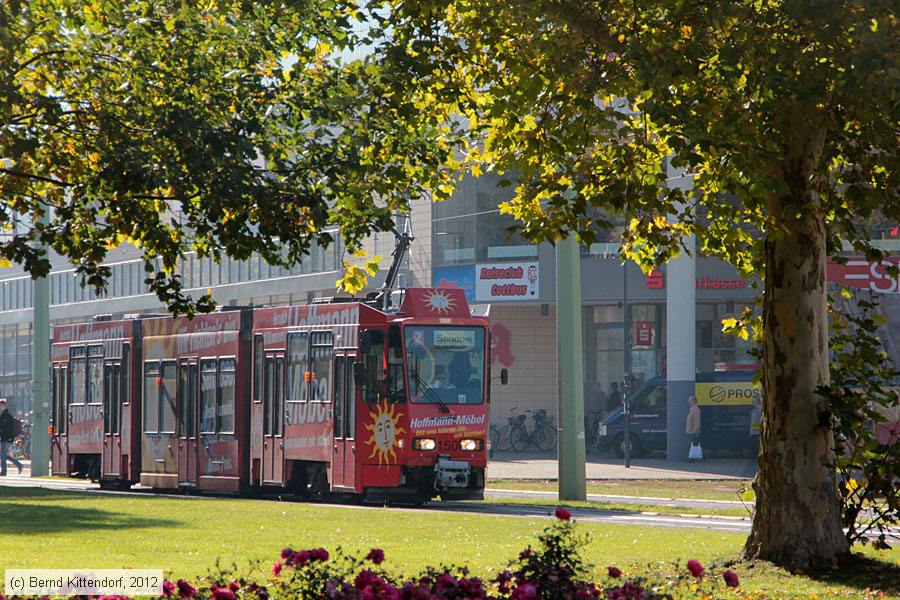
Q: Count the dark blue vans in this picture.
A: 1